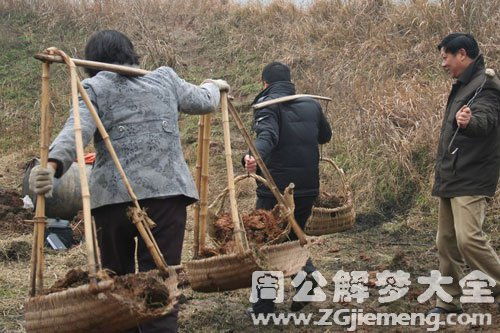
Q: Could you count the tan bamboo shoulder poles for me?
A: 2